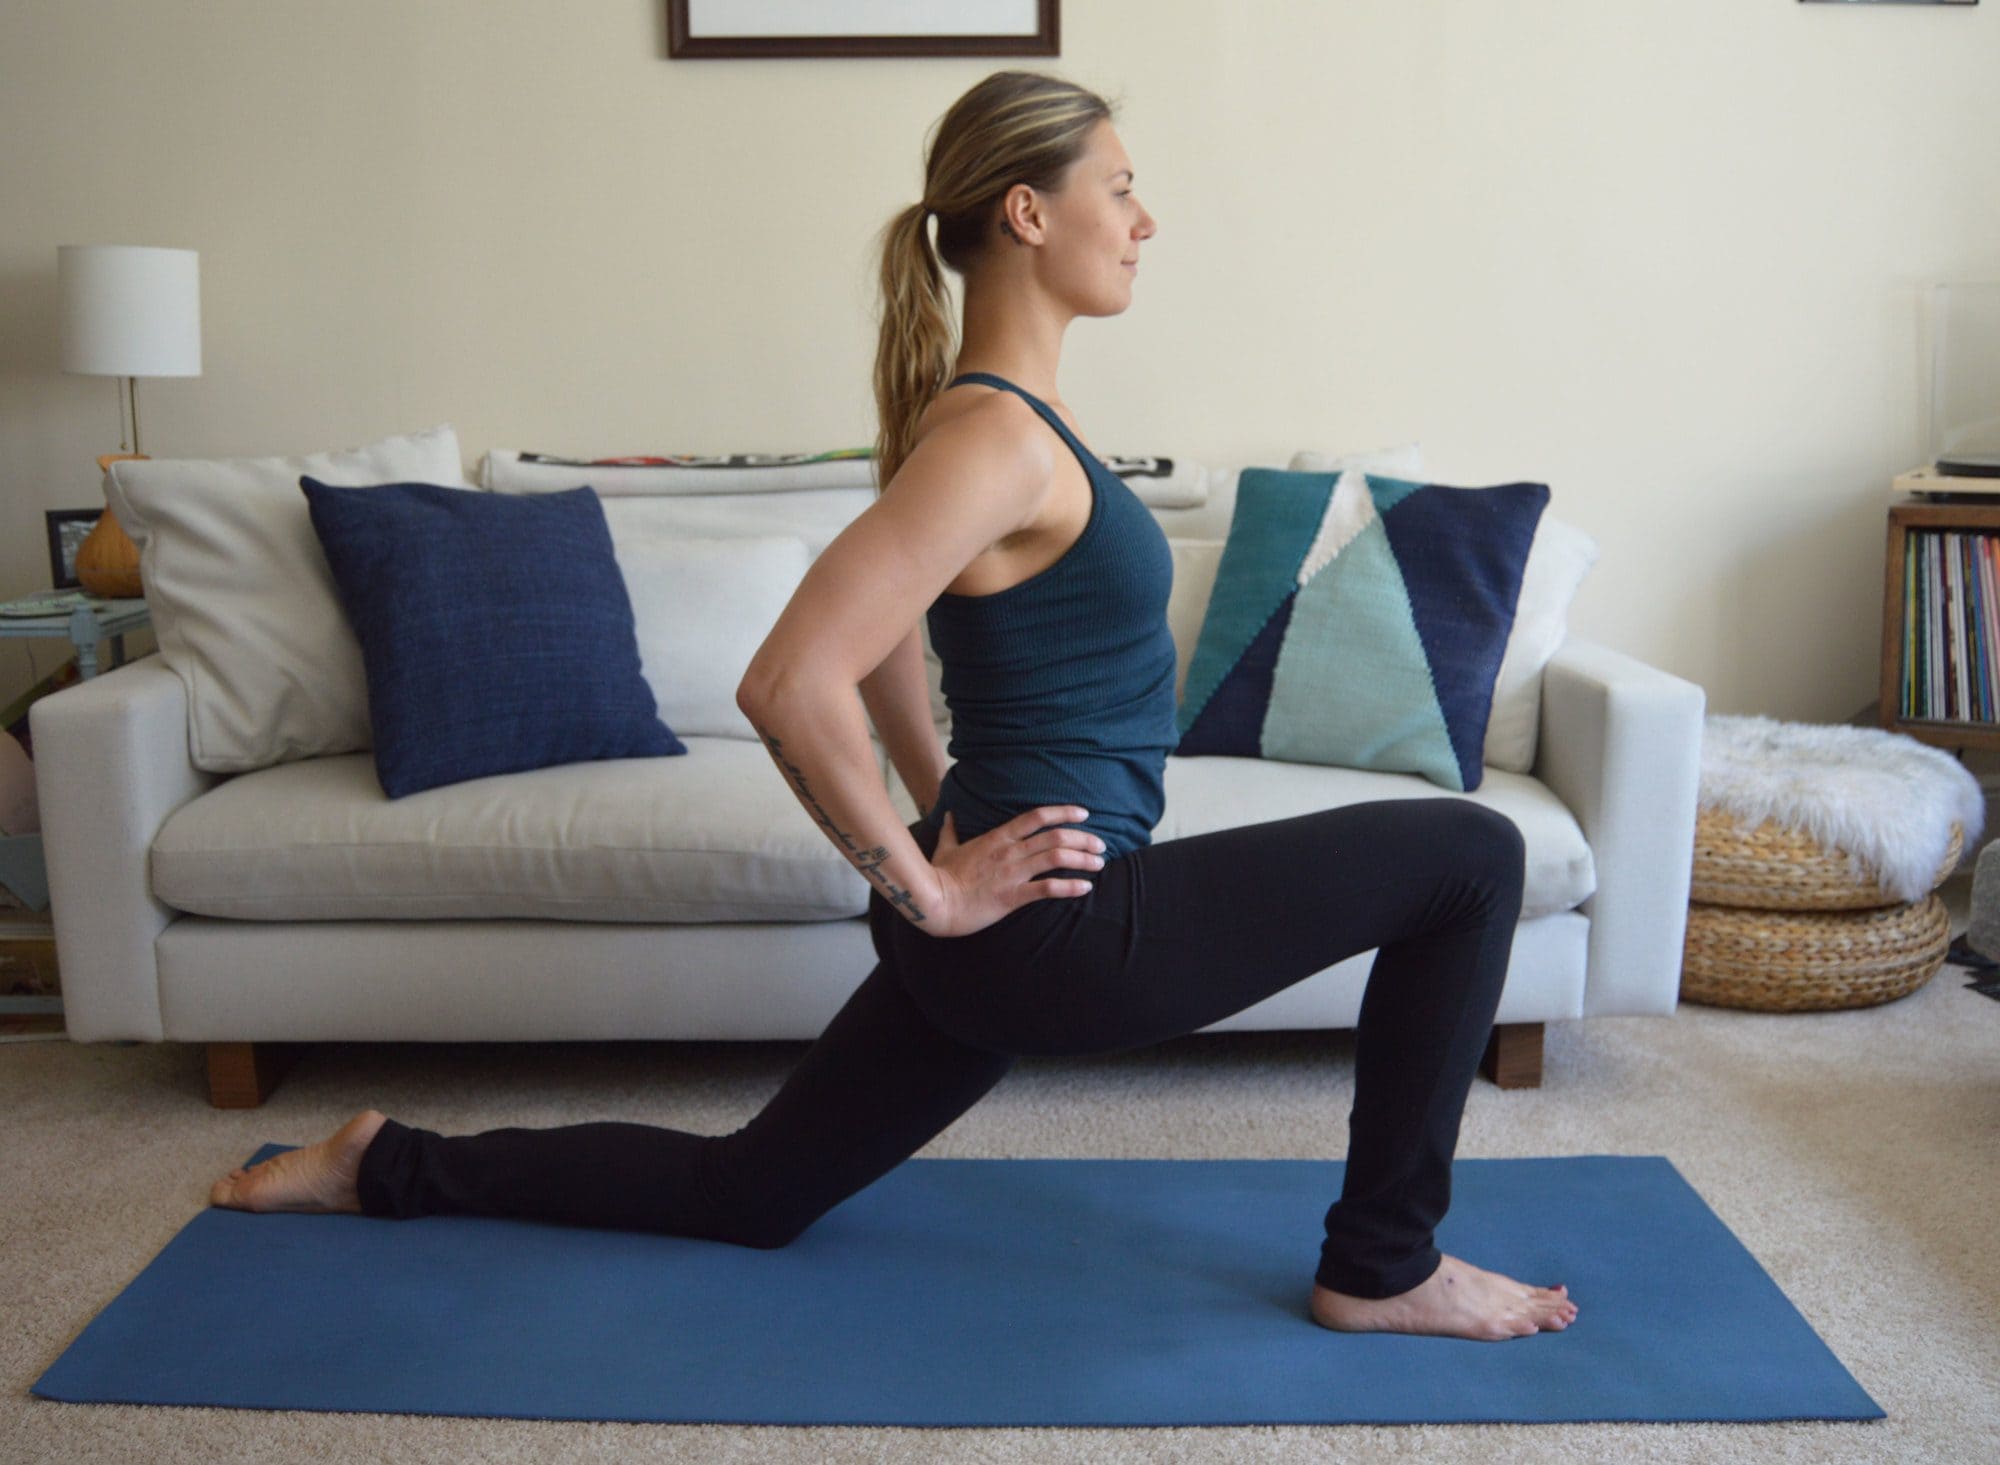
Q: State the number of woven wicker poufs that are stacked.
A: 2